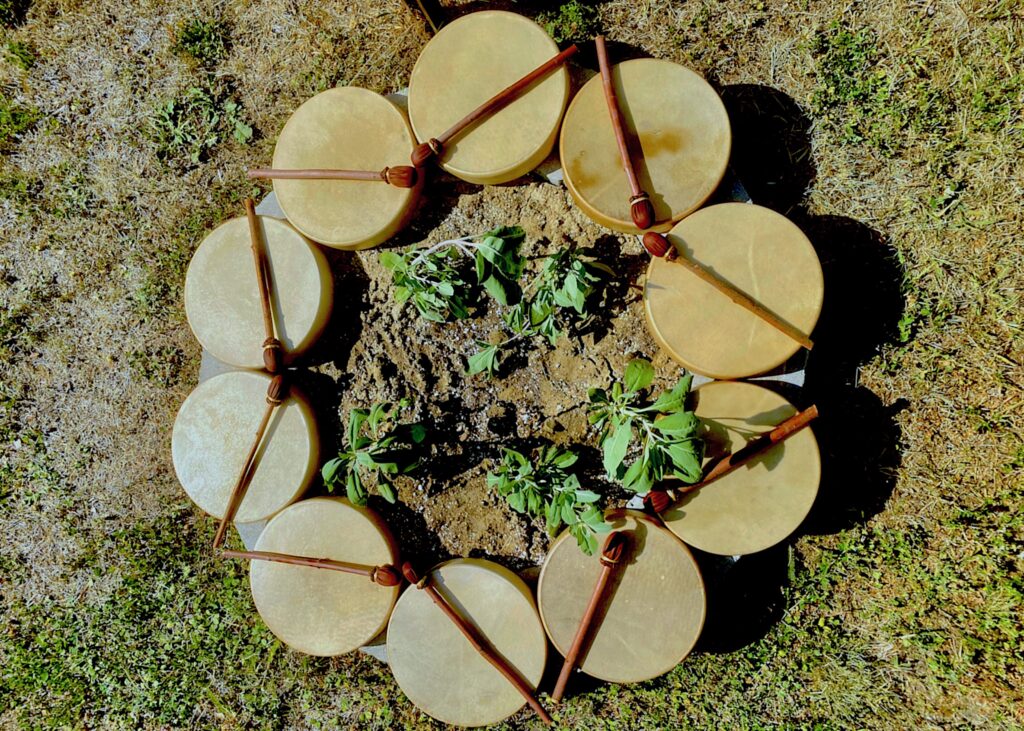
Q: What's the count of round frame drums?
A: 10